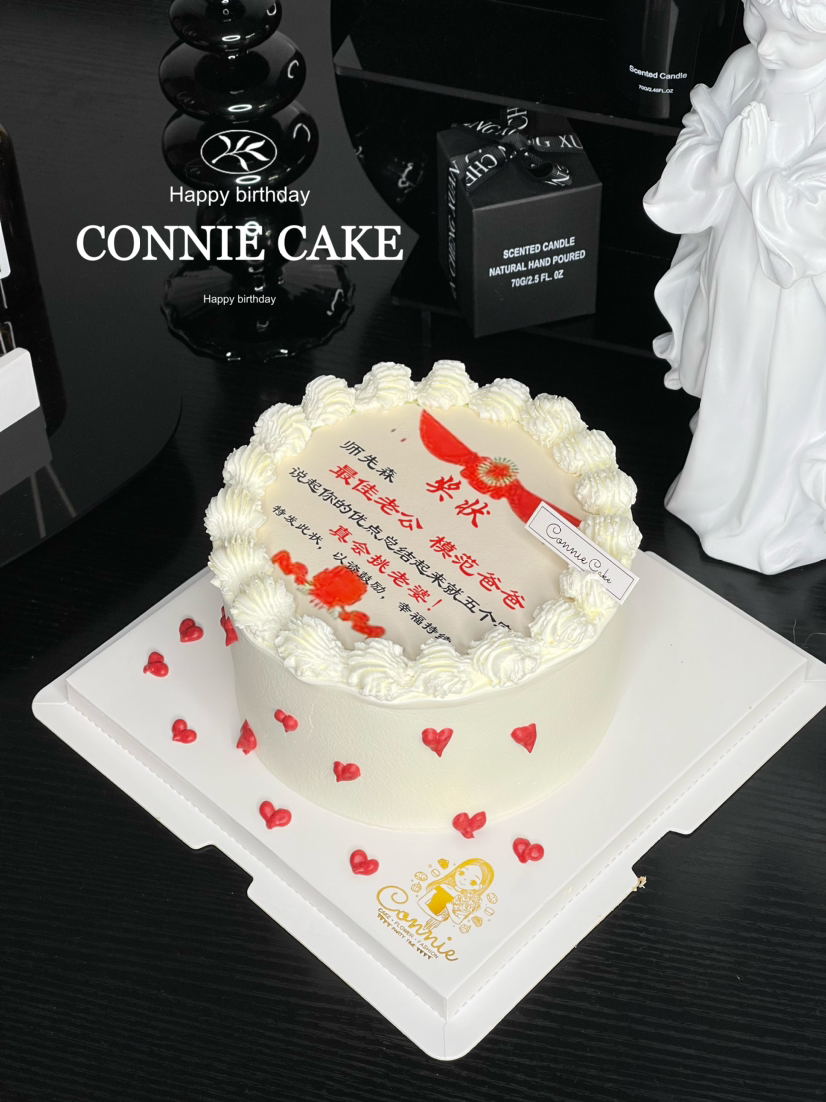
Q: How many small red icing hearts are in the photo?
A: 13